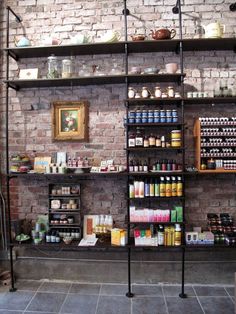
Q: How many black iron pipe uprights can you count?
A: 3